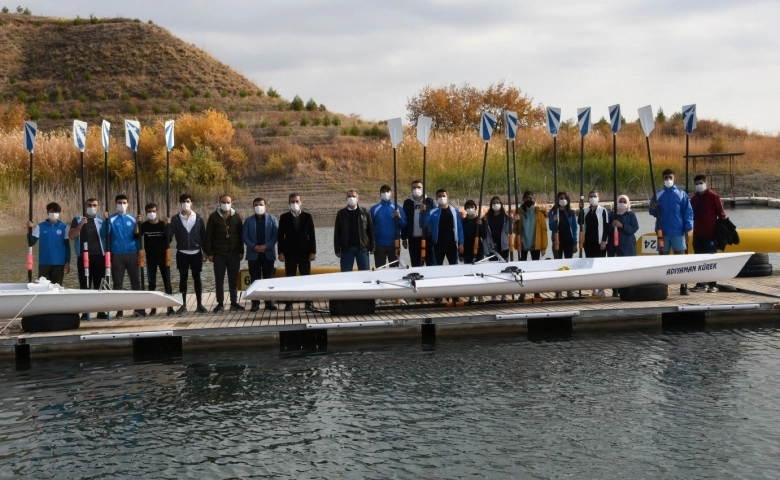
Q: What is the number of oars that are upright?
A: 15